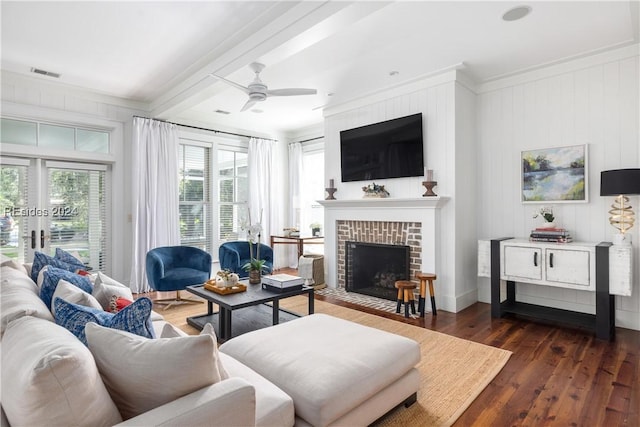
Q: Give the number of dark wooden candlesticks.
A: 2